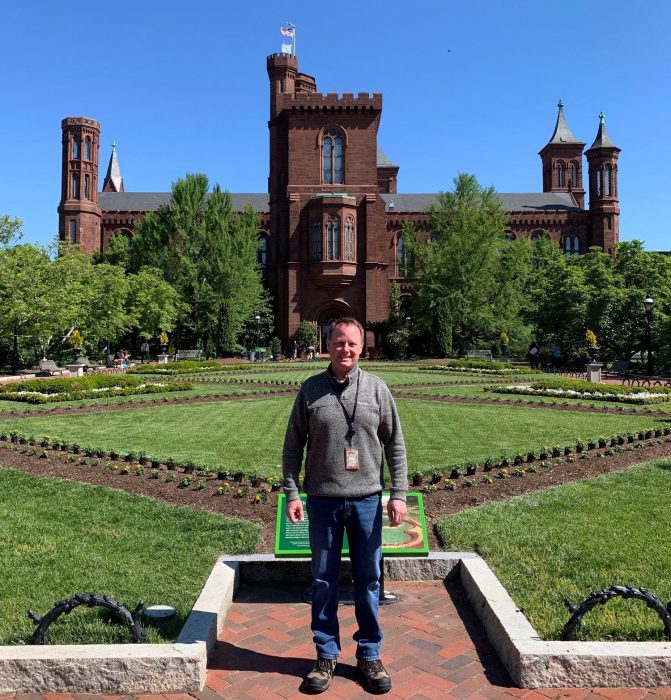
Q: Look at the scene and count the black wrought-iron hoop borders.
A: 2